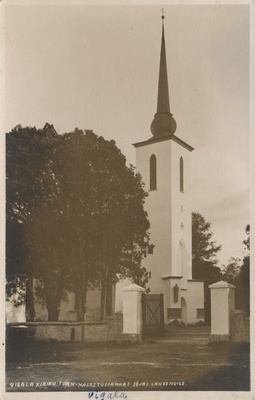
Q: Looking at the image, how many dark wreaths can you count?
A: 2